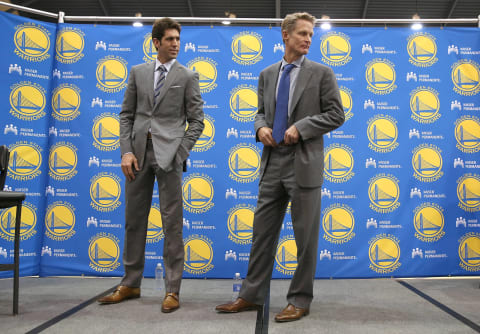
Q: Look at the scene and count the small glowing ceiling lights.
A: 4